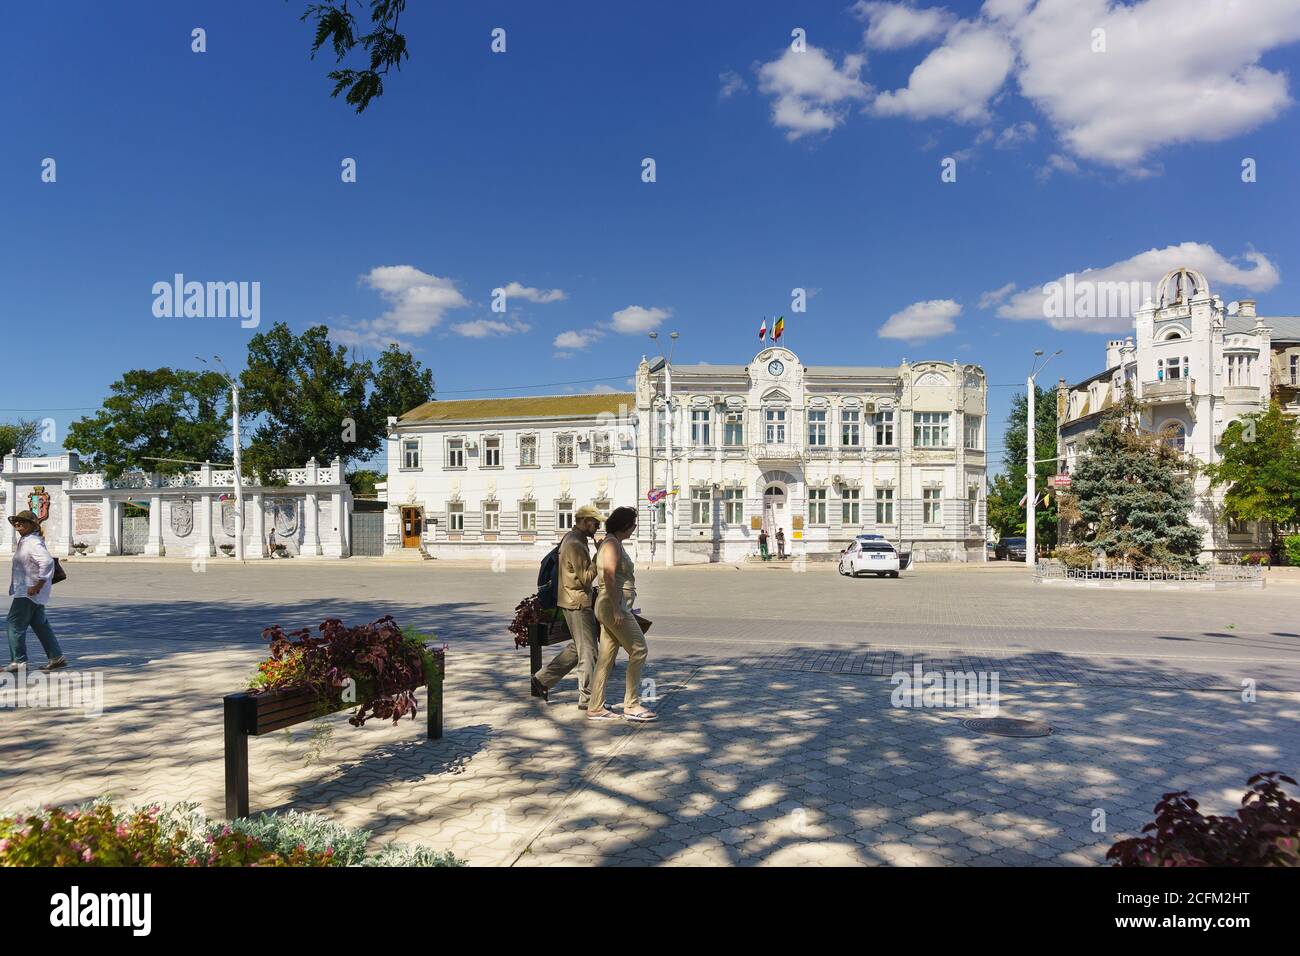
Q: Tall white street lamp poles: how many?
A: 3